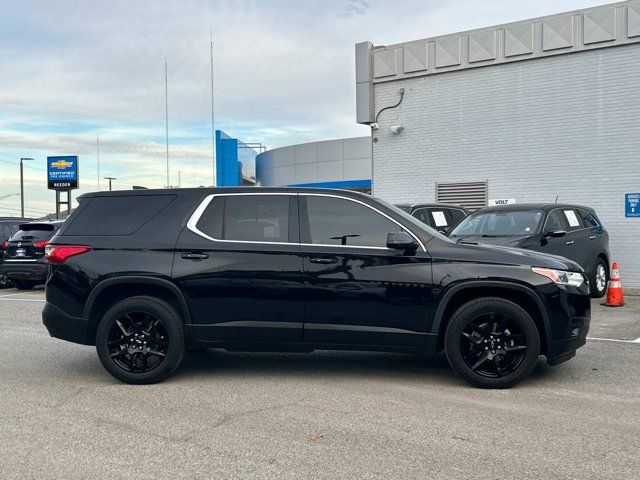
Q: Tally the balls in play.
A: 0